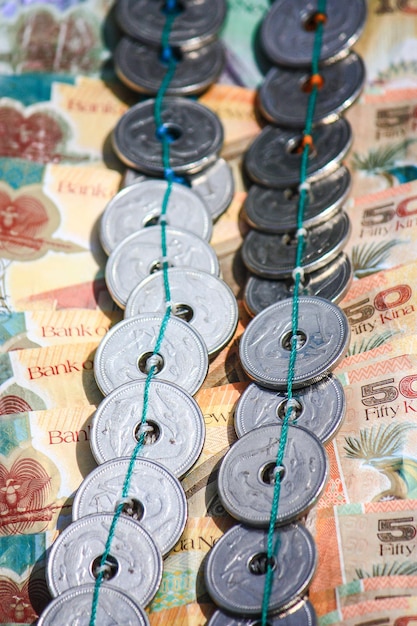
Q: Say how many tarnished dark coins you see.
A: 9